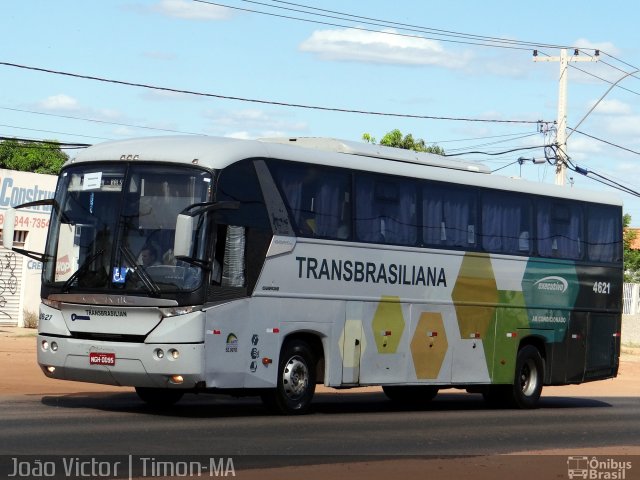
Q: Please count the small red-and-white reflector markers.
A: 8